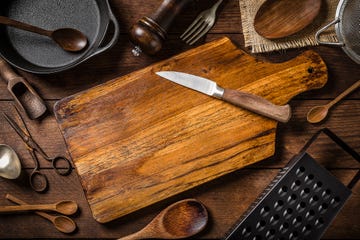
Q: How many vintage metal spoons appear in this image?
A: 1